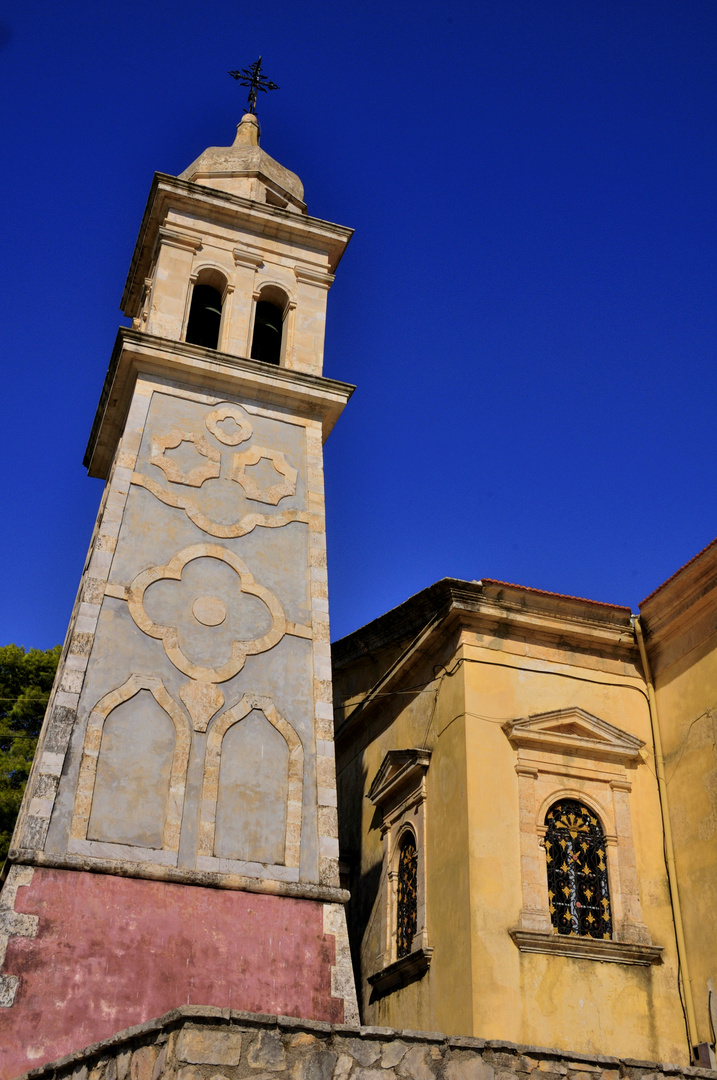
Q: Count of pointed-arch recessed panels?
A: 2